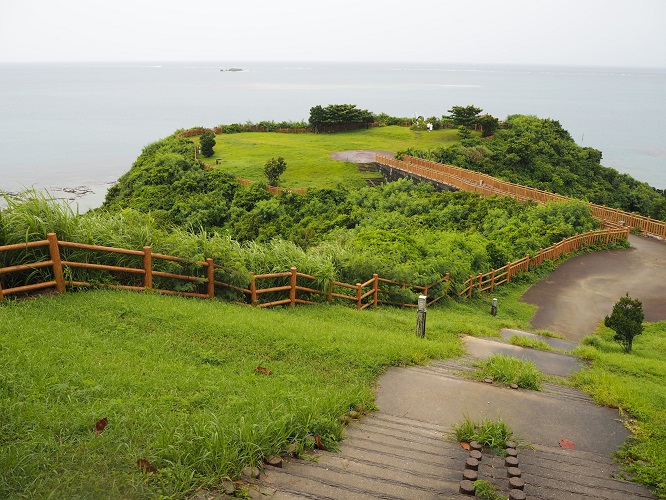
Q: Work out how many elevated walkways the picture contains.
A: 1